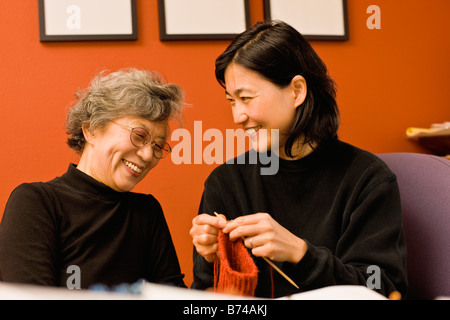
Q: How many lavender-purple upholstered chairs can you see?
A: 1